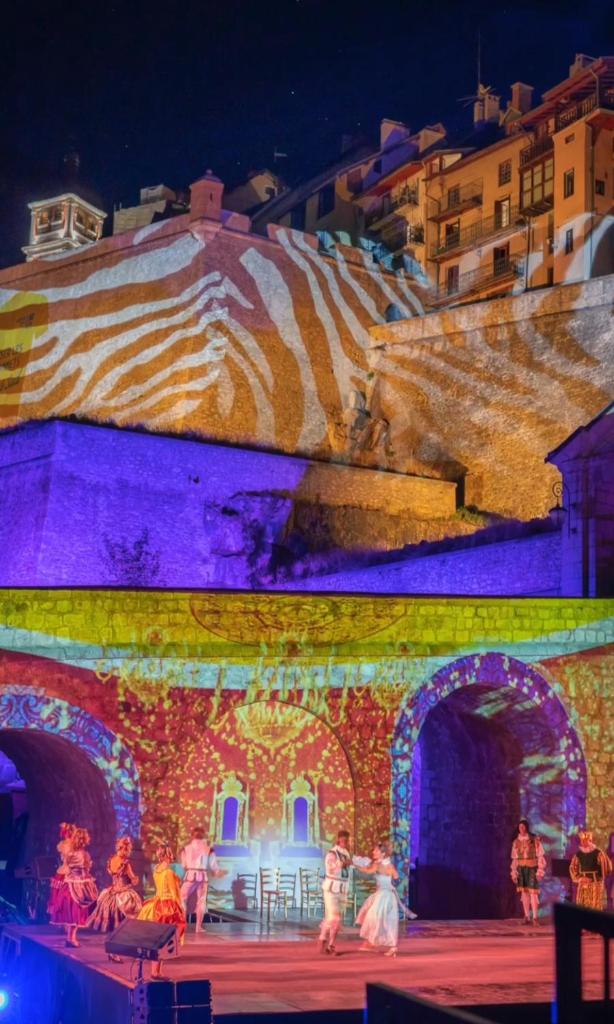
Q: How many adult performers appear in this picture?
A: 9